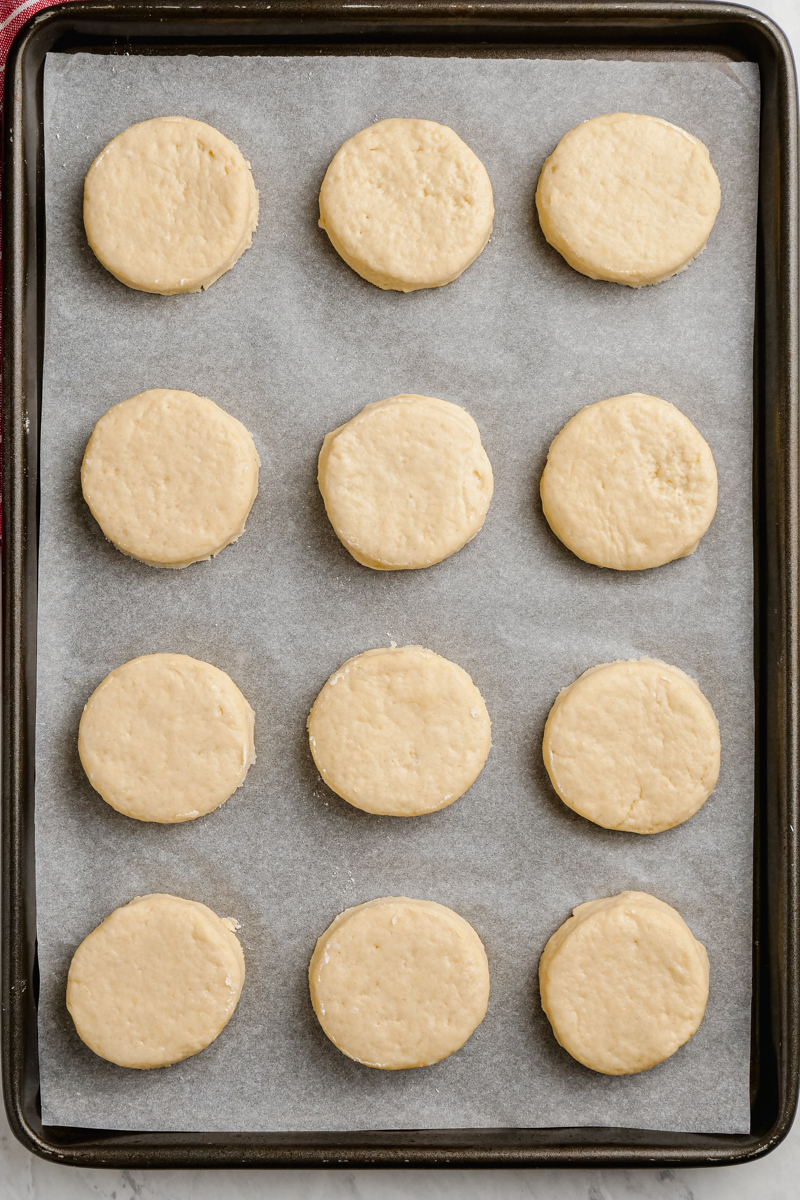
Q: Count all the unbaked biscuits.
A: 12